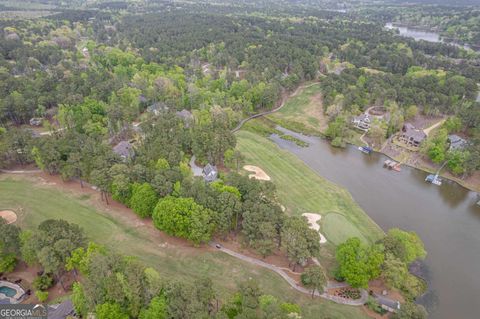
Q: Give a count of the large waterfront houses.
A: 3